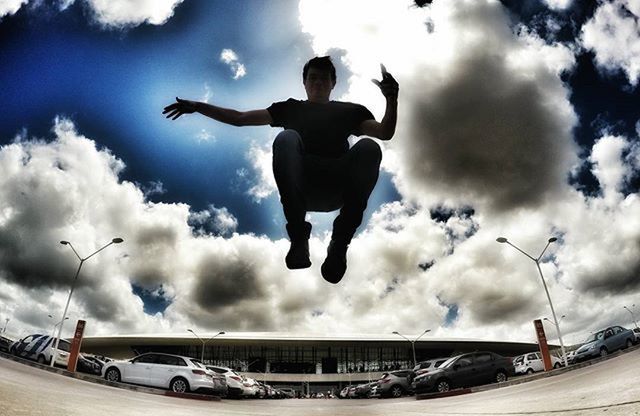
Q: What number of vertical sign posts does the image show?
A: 2